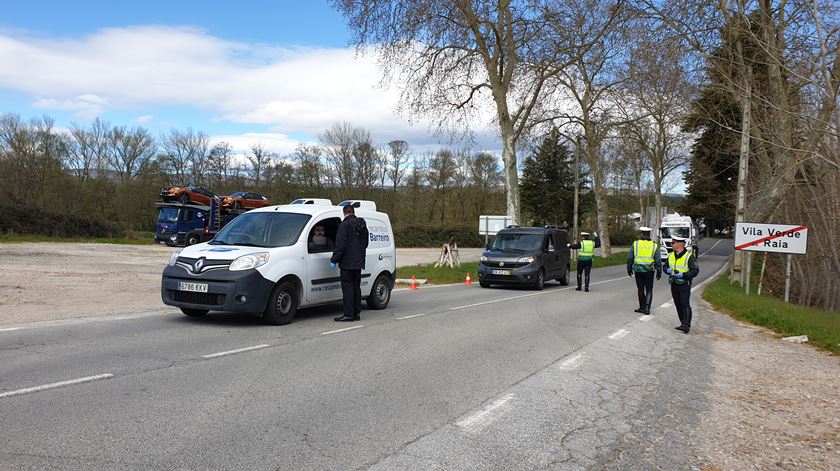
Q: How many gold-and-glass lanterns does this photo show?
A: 0